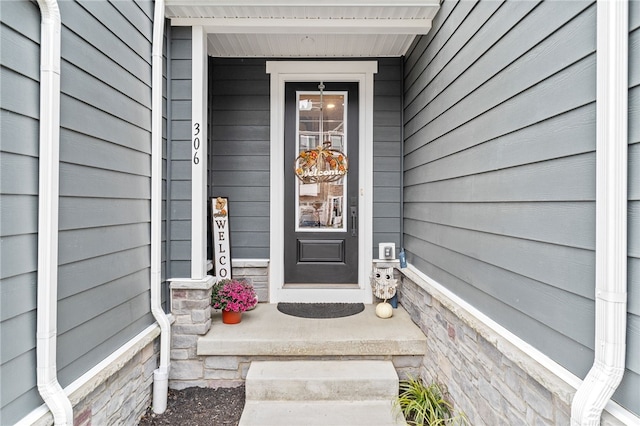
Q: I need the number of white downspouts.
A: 3